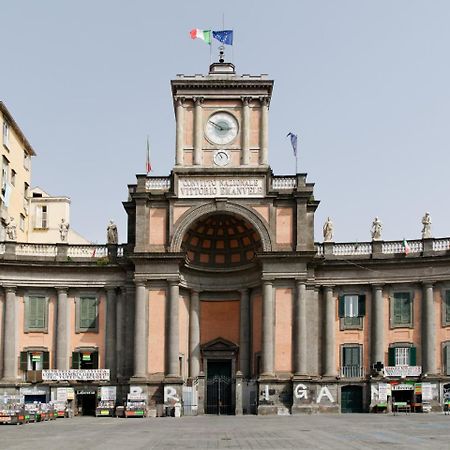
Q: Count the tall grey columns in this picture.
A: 12